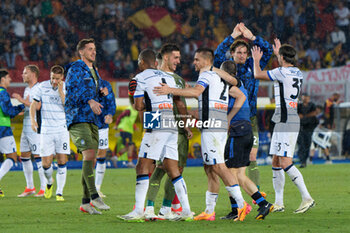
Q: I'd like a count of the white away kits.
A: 5